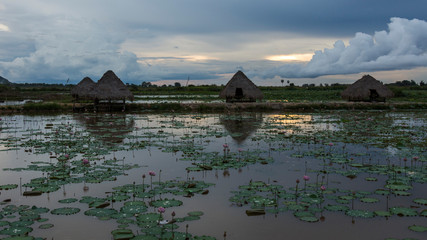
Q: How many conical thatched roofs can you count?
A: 4